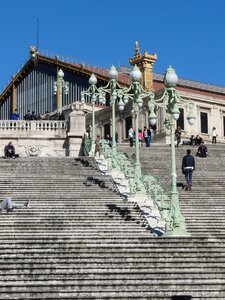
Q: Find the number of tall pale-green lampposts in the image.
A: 5